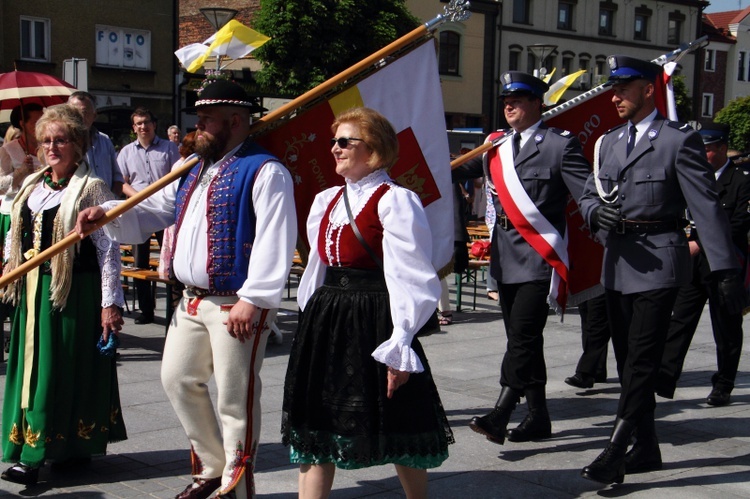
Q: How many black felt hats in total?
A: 1